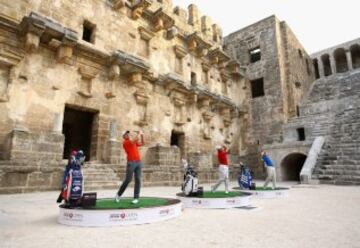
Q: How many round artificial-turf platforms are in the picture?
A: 3